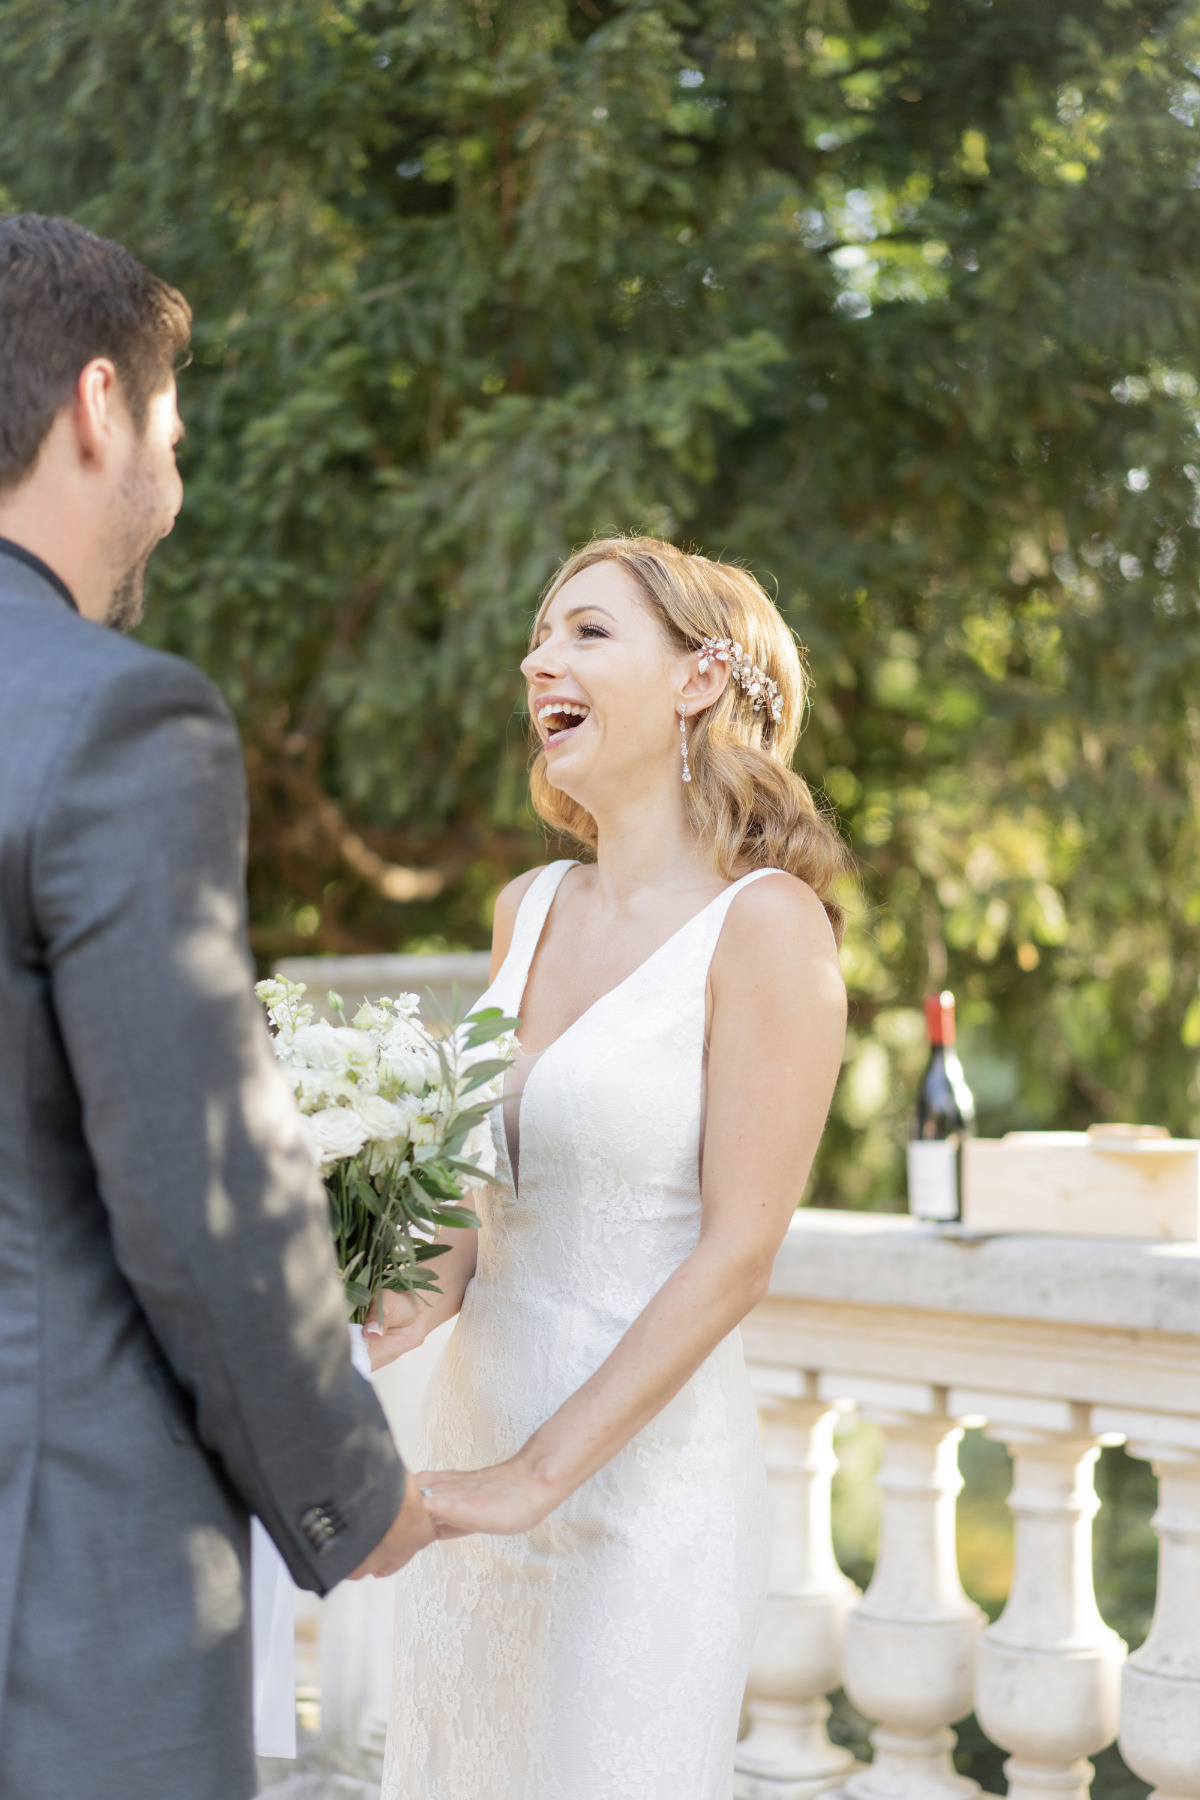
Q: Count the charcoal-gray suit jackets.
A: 1